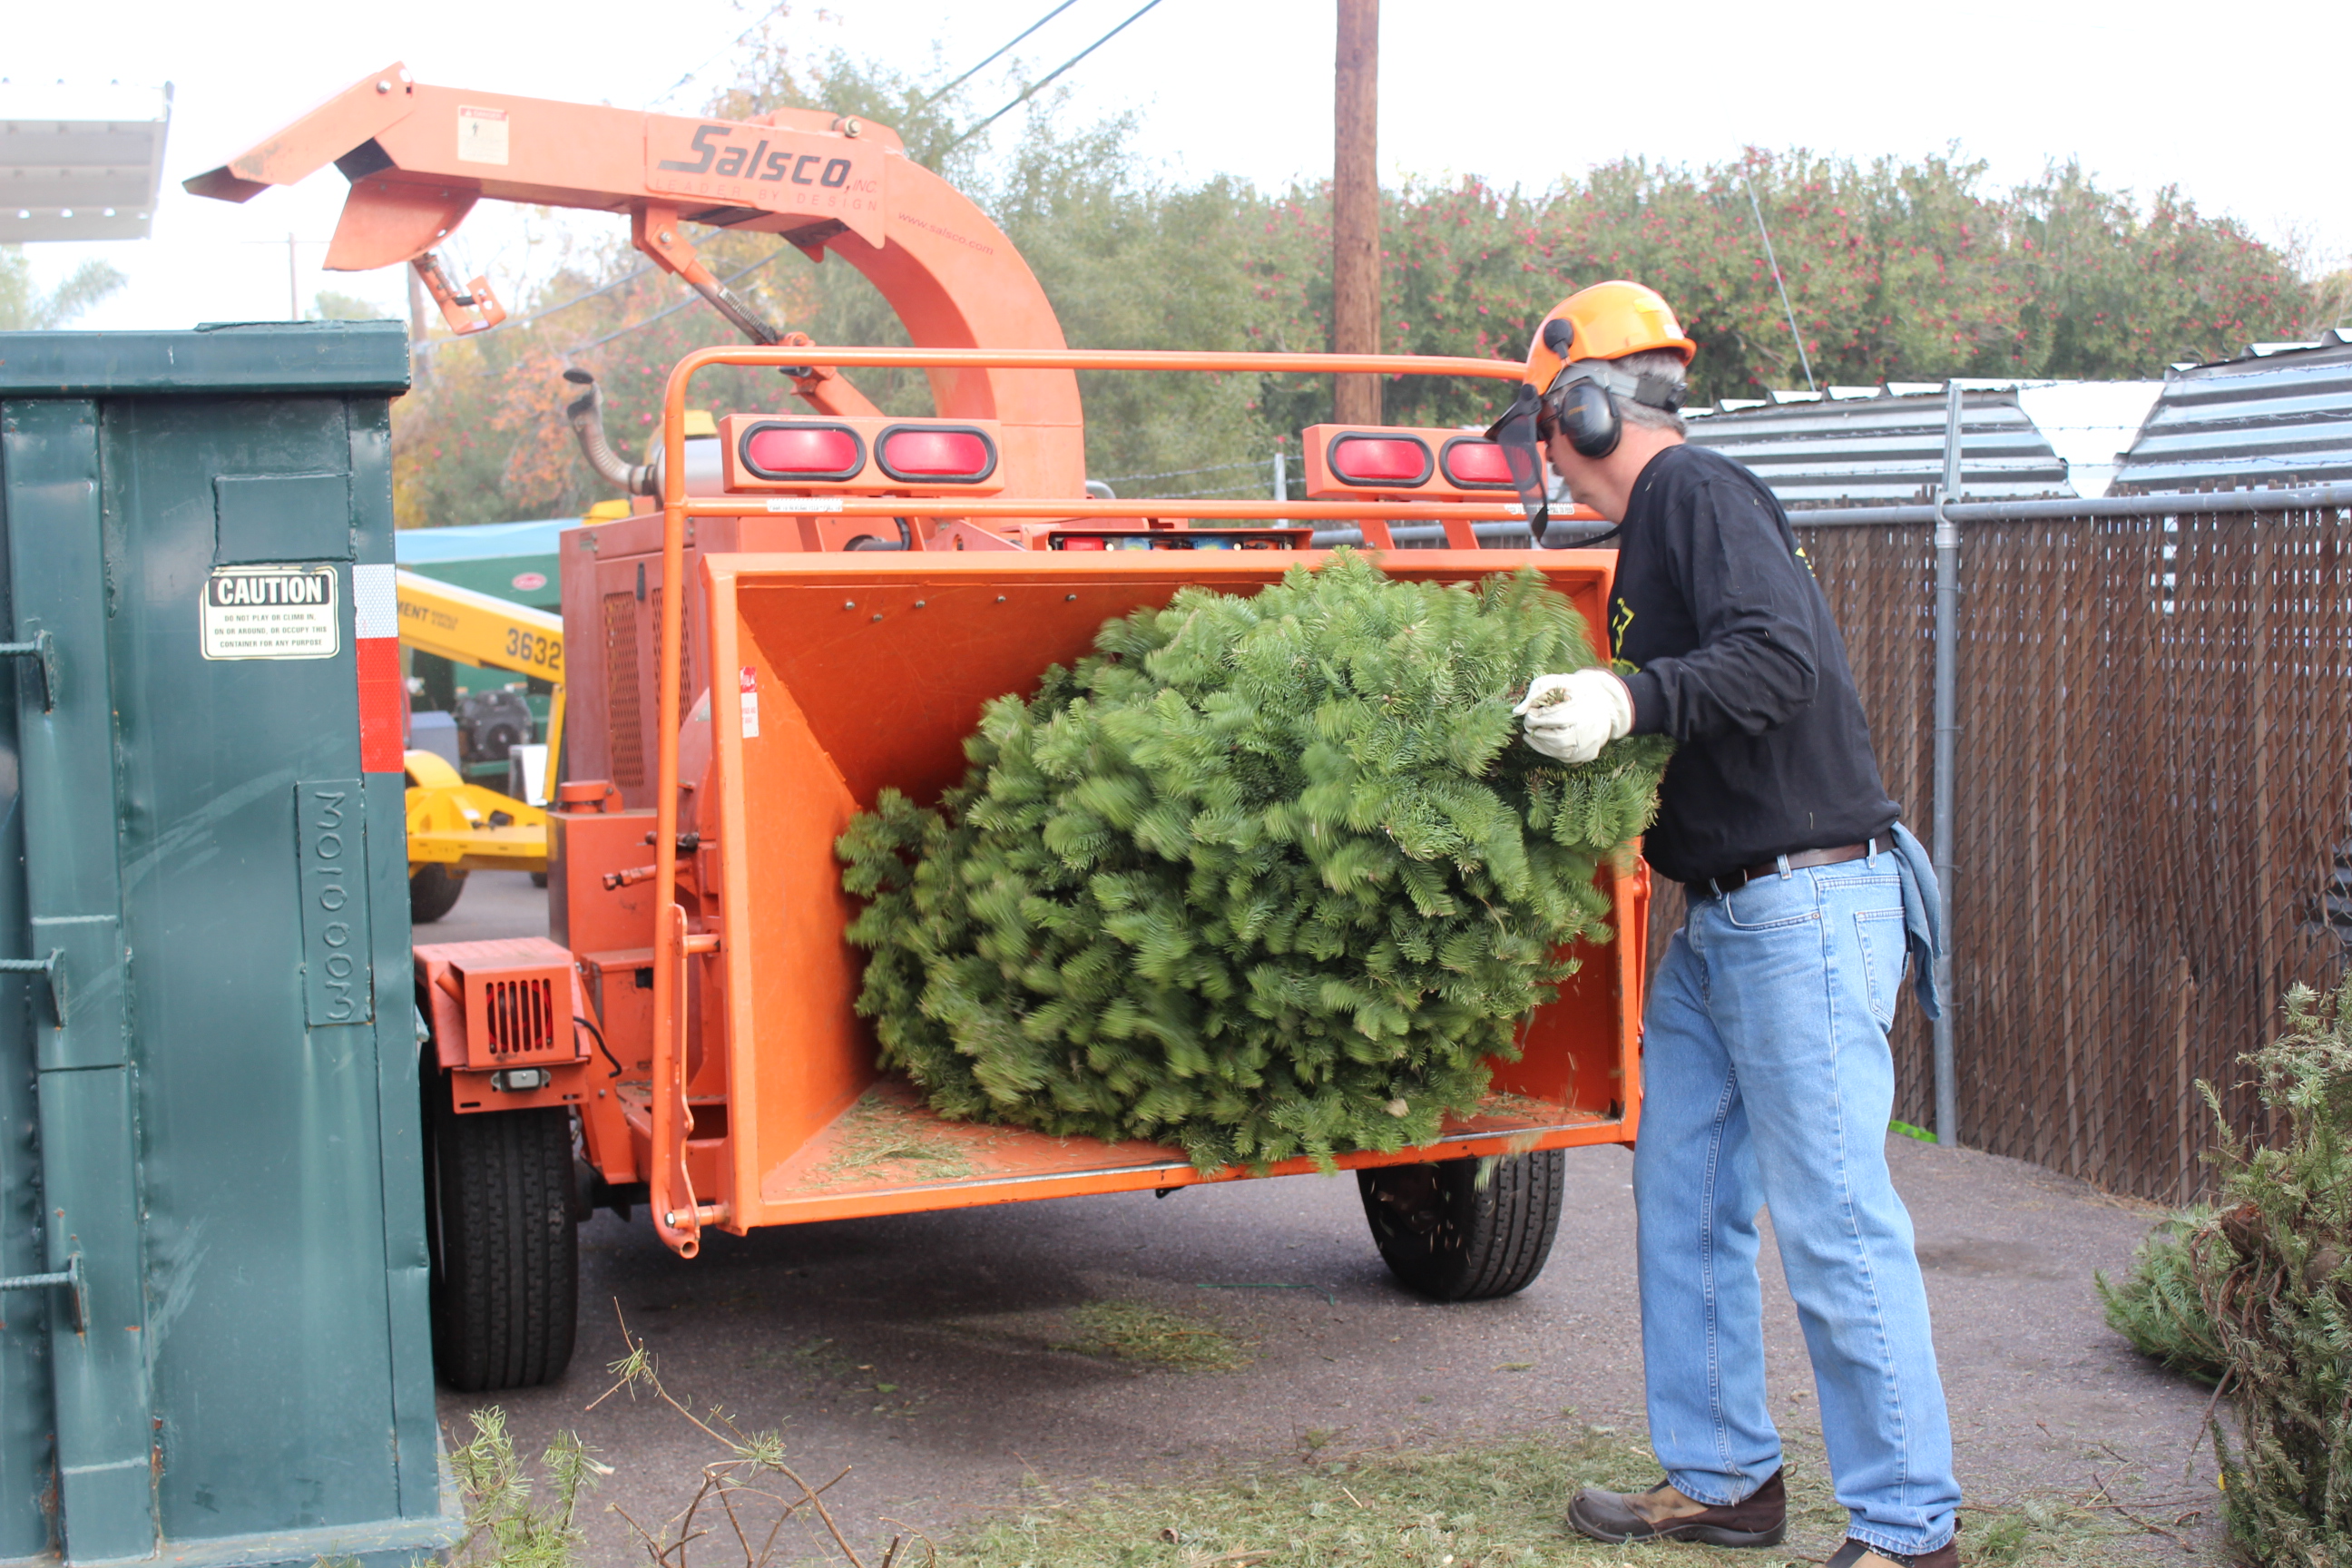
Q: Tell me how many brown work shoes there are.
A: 2